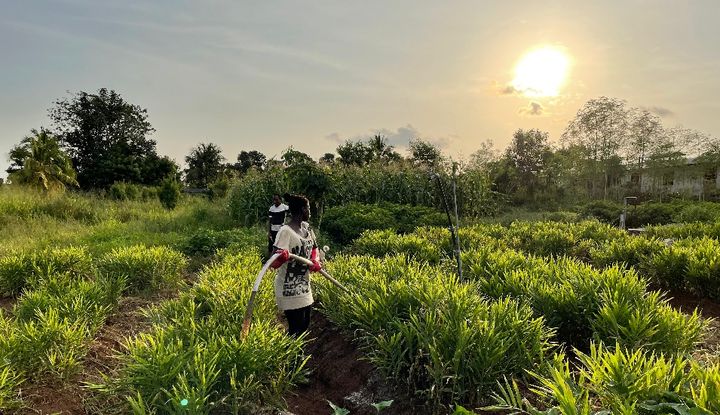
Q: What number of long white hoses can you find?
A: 1